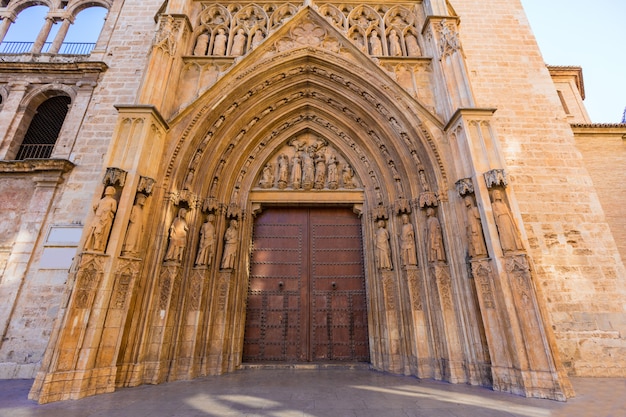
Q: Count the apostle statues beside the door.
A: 10